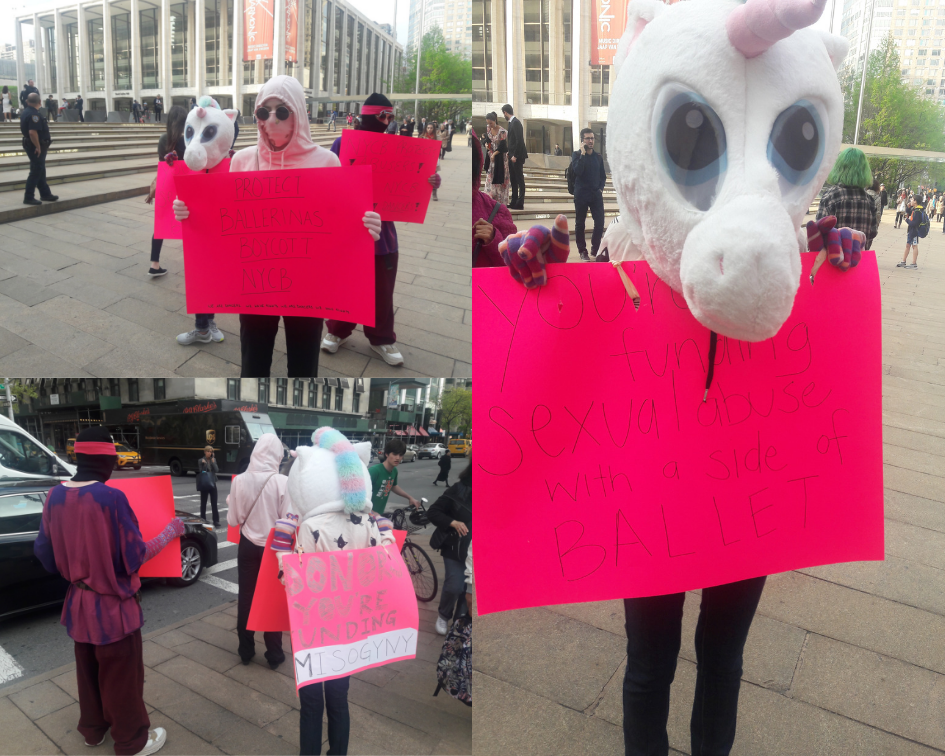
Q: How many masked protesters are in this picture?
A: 3